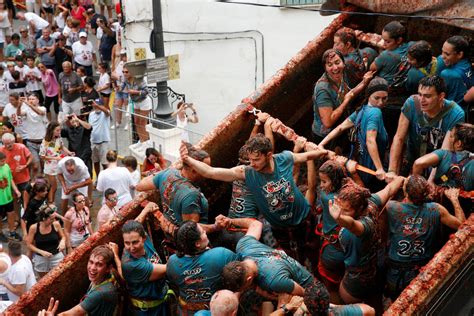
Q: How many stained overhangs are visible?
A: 1